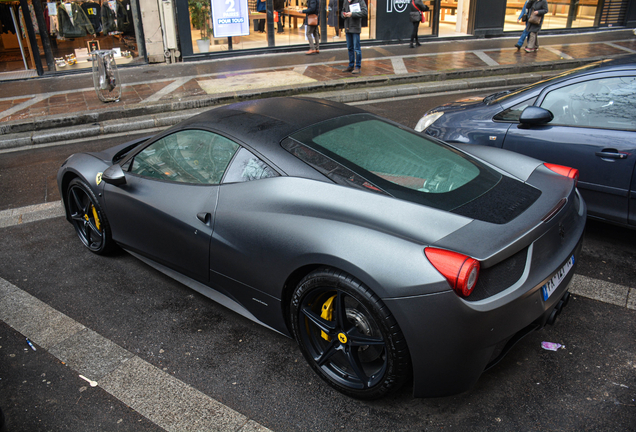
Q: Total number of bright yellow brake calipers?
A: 2